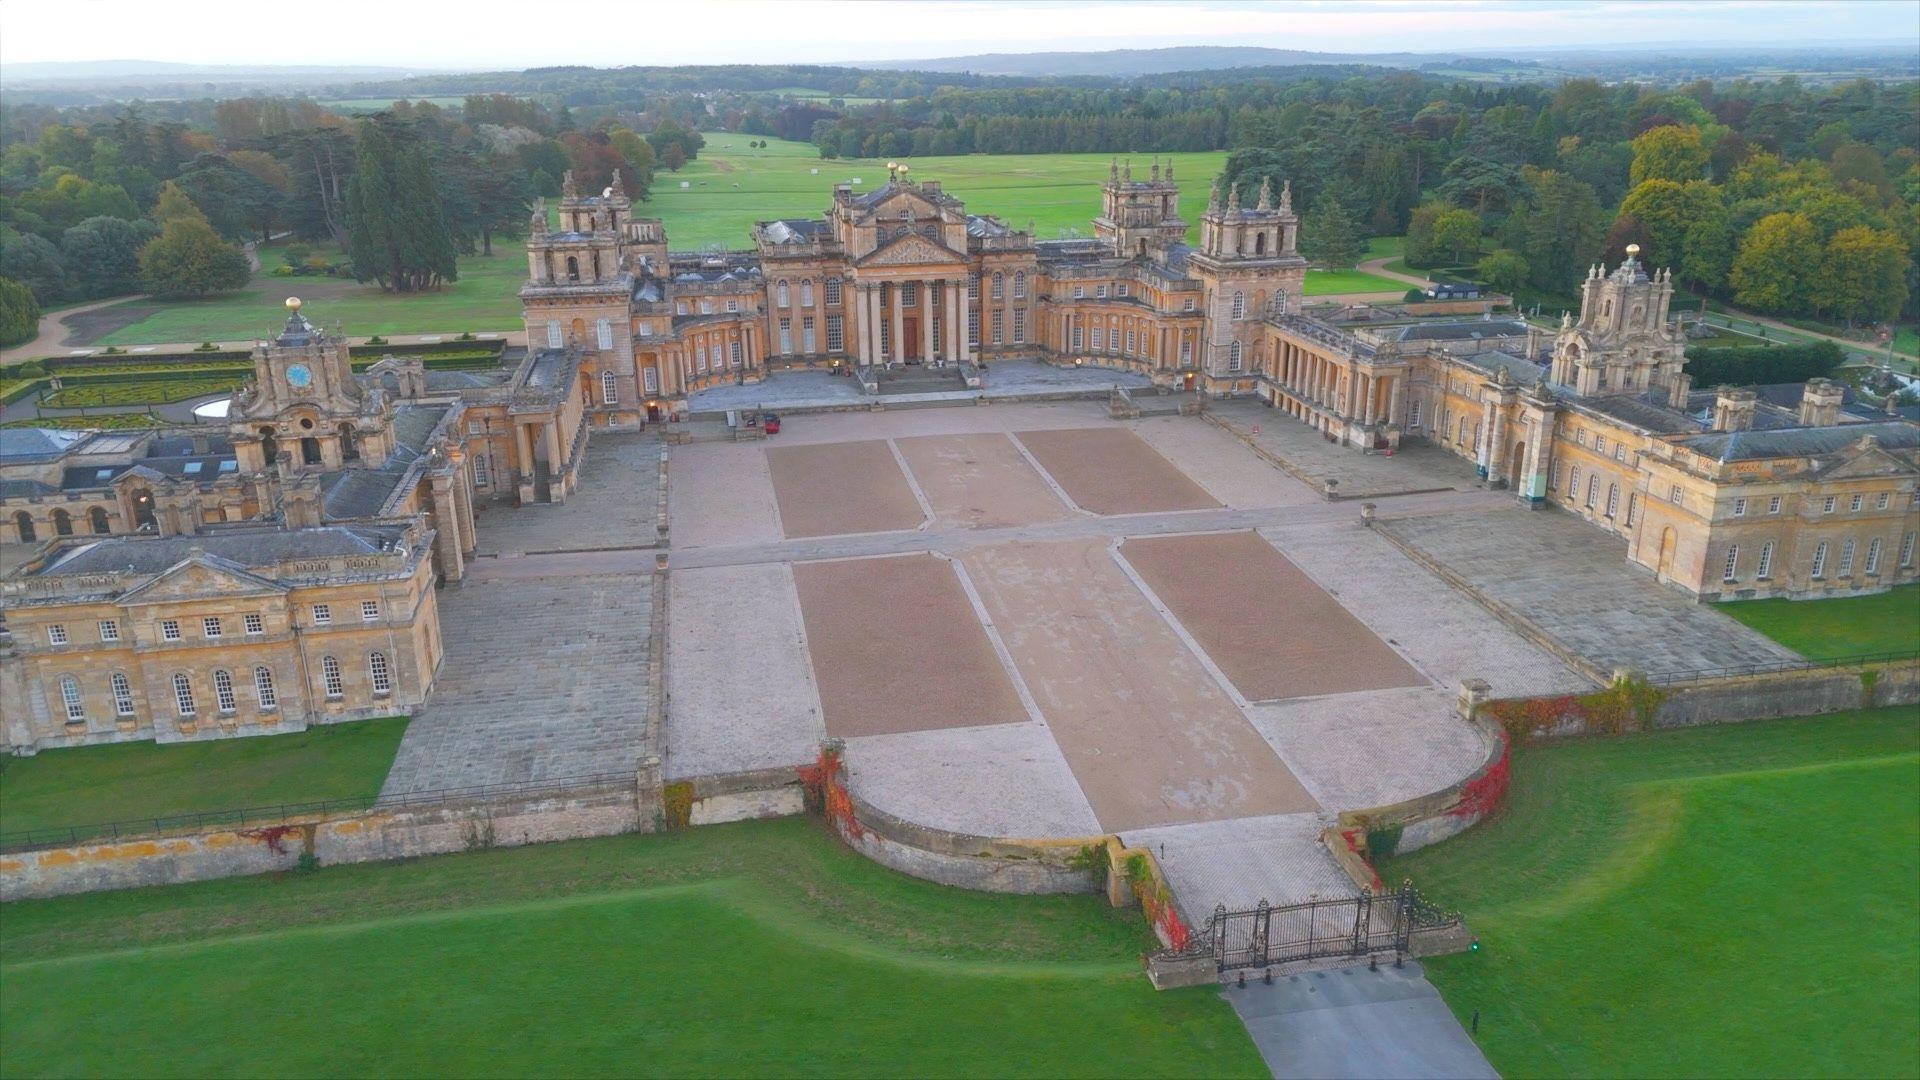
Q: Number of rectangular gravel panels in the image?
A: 4